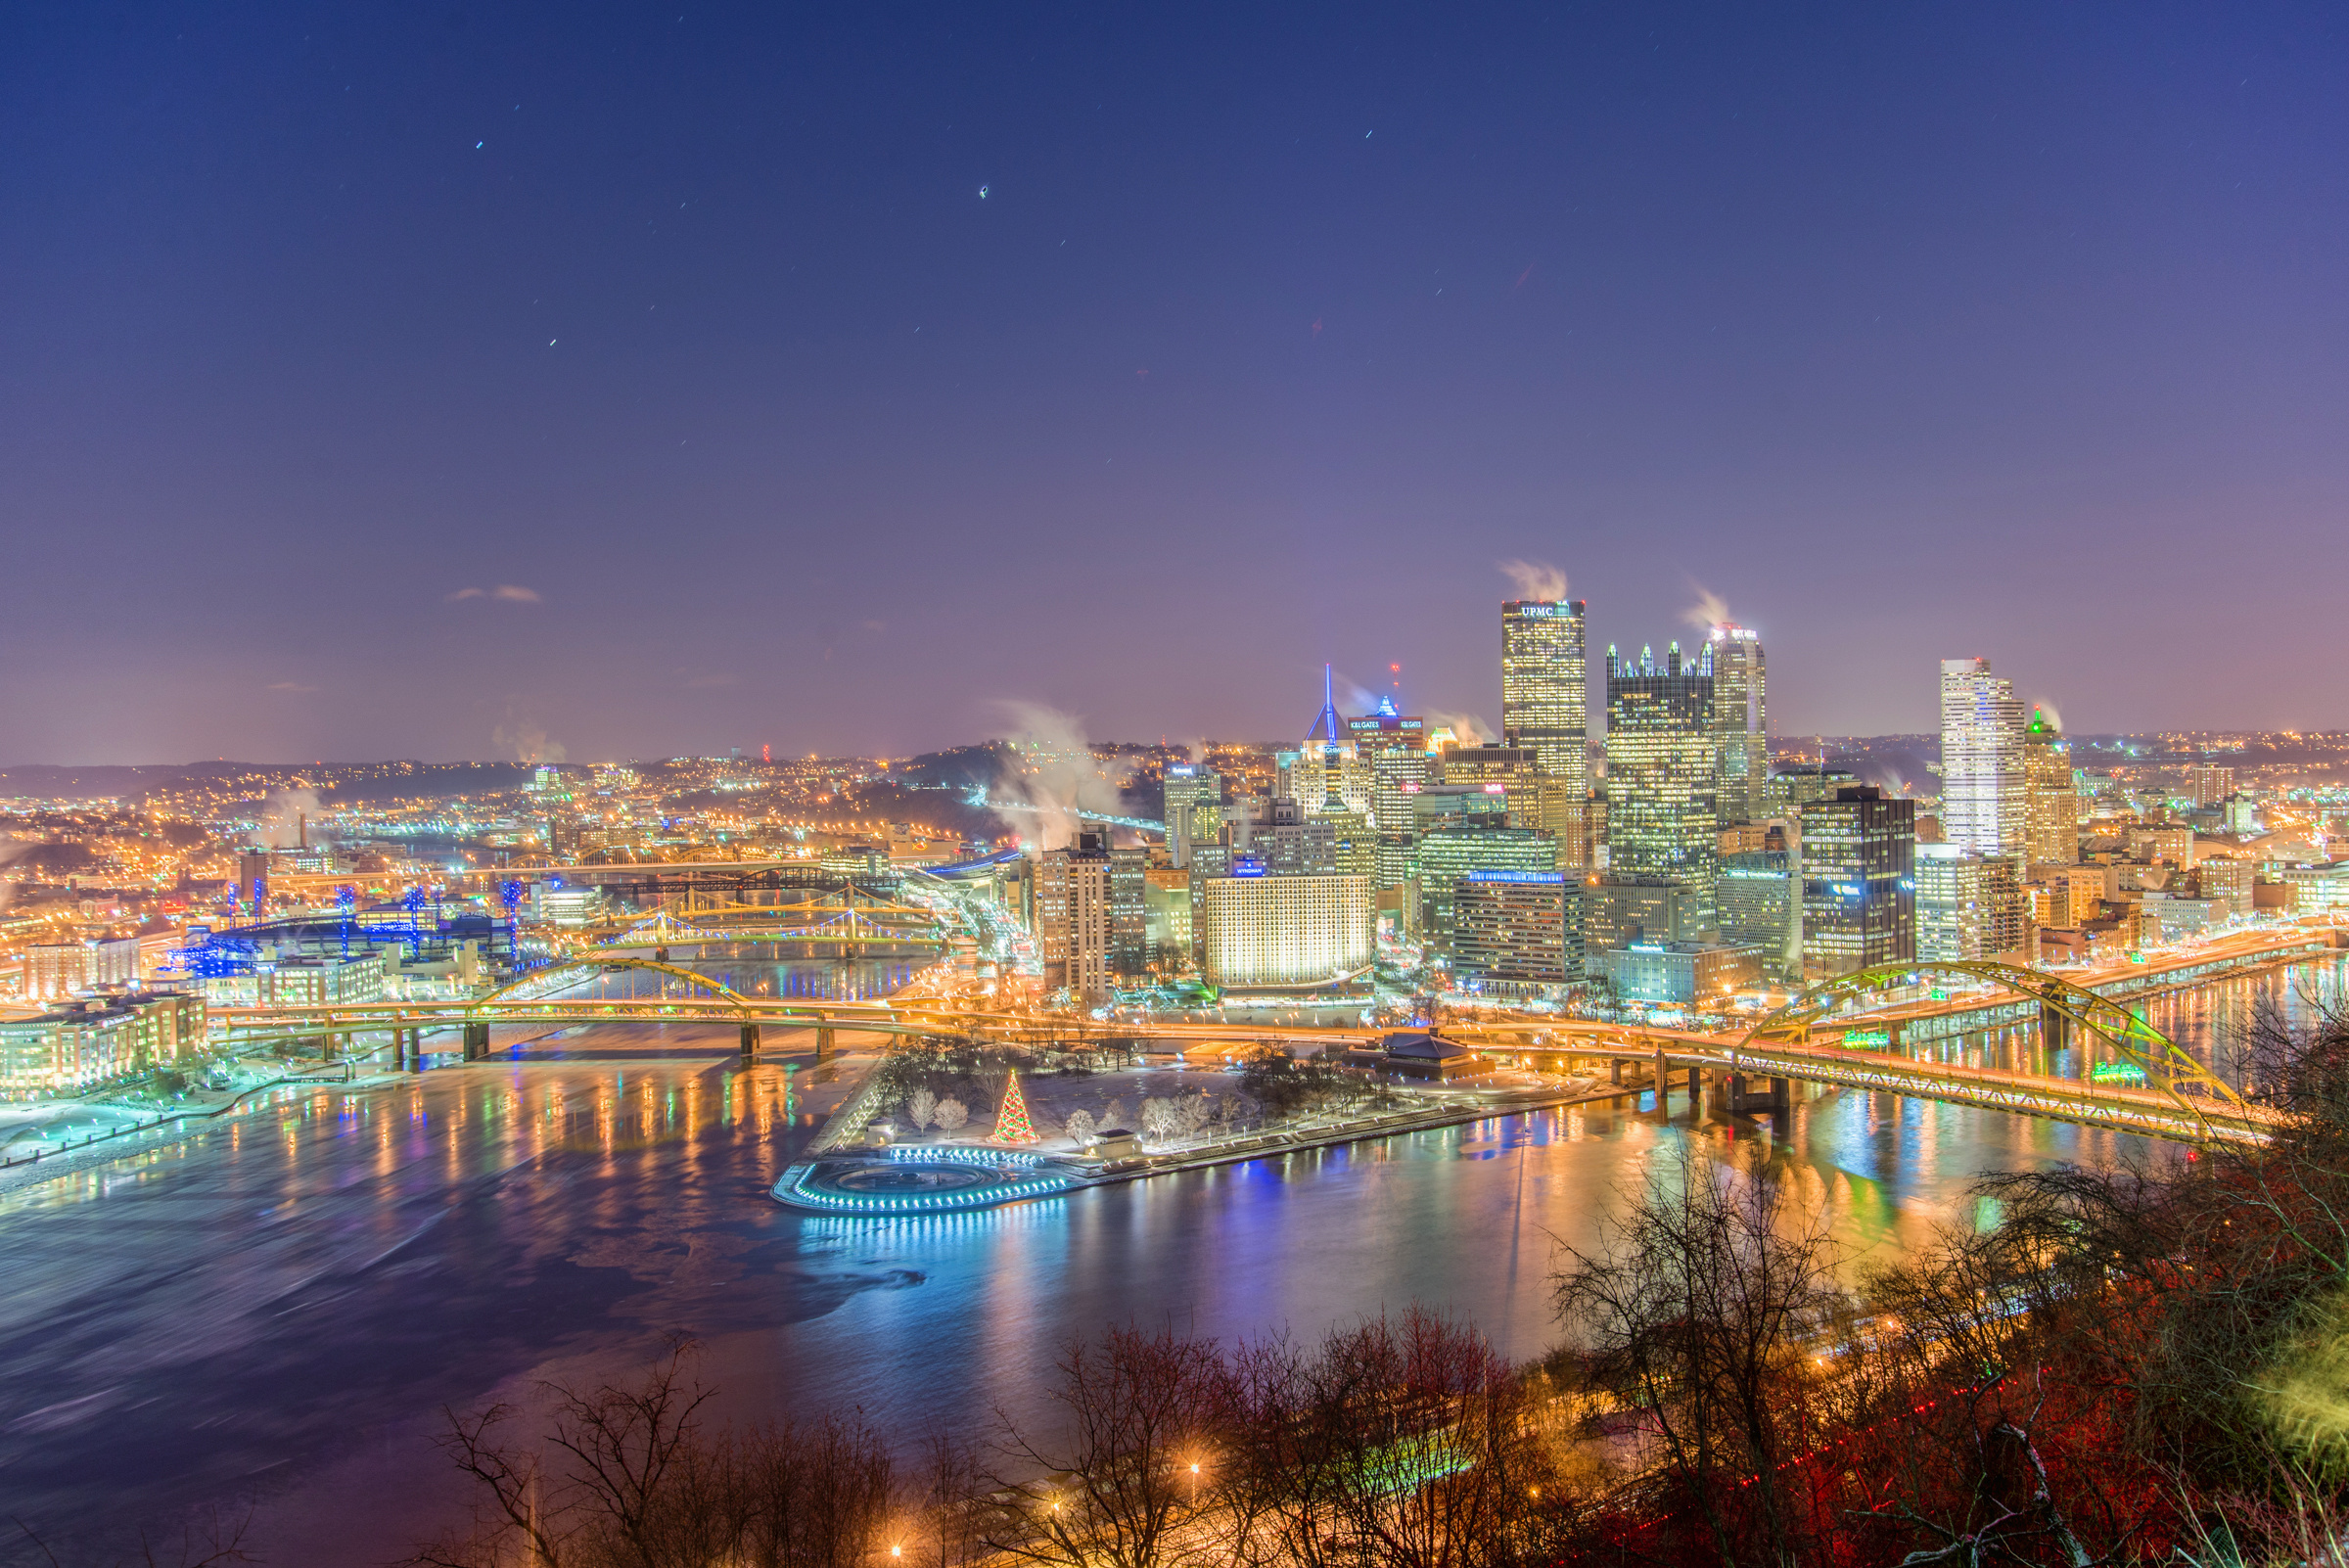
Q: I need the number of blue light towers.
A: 5